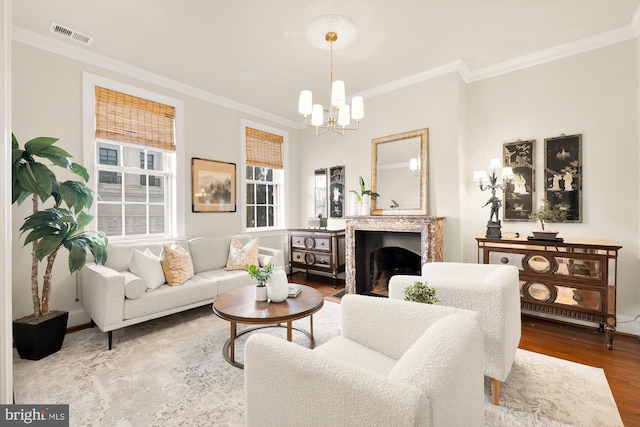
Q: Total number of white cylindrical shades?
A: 5